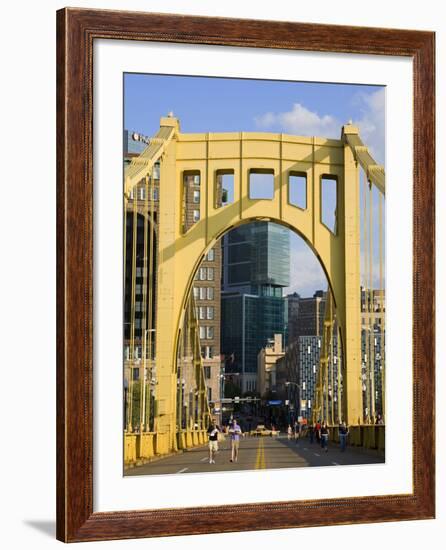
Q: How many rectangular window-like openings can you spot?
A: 5